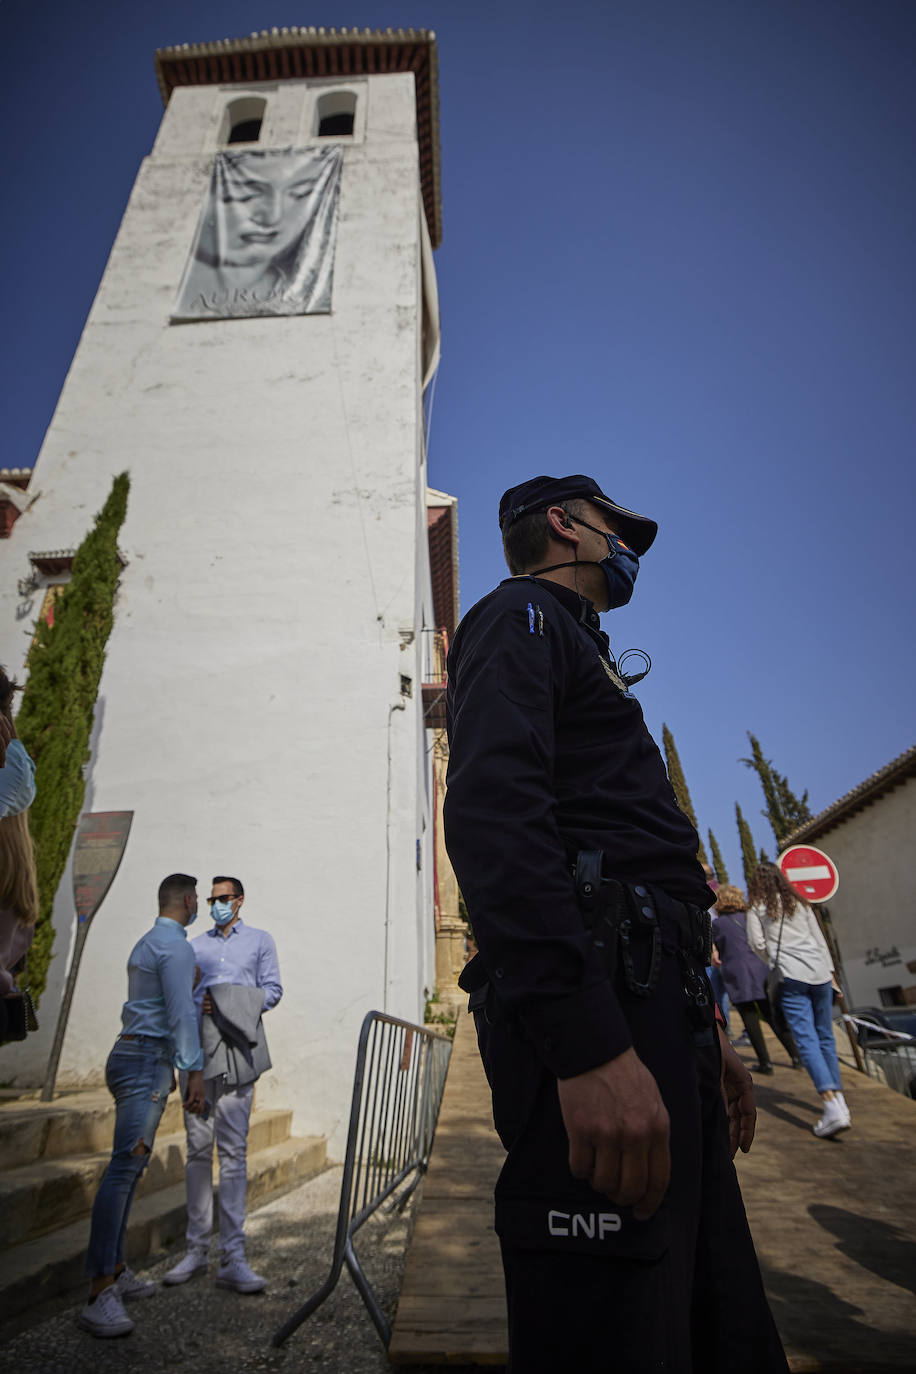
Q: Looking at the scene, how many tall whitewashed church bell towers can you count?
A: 1